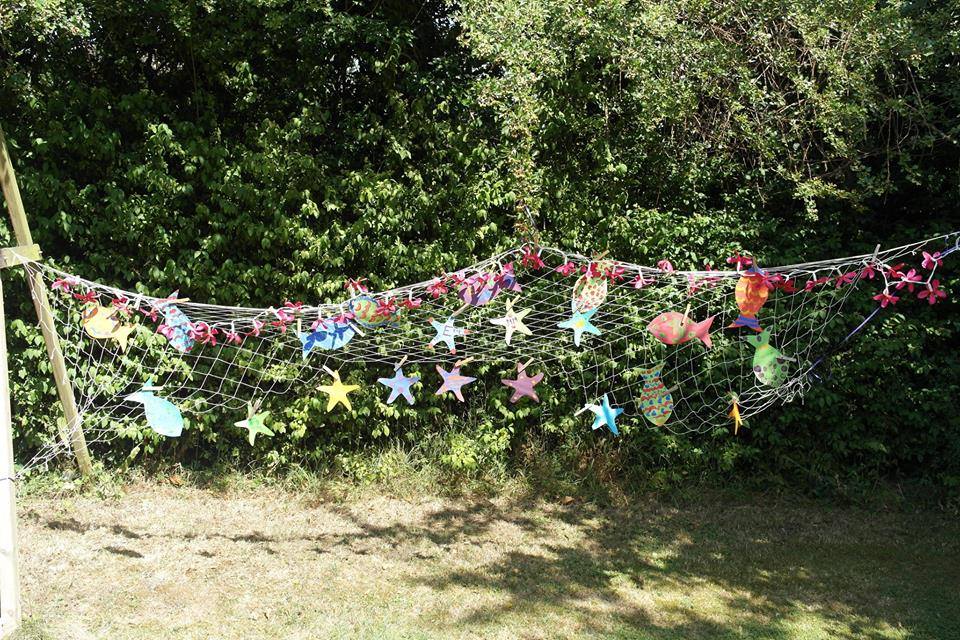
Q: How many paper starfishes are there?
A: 10